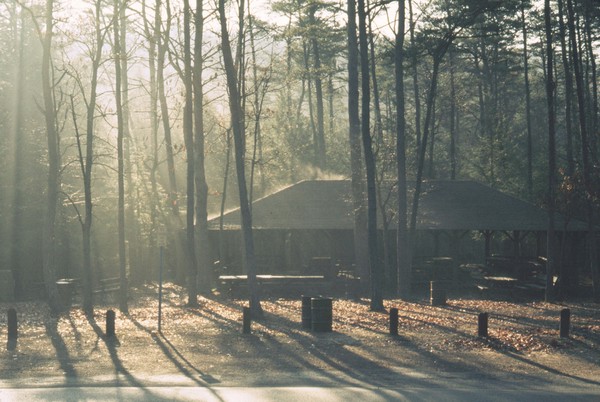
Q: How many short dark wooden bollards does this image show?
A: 6